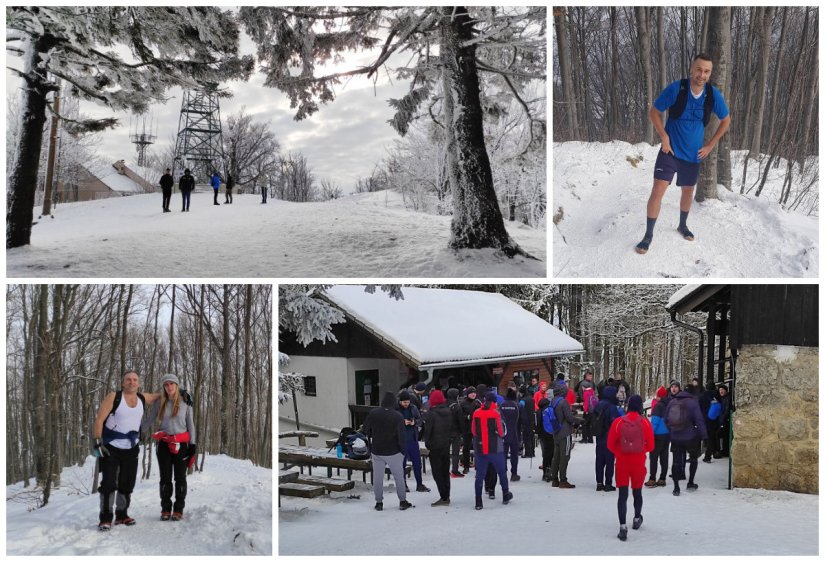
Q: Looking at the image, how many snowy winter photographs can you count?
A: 4